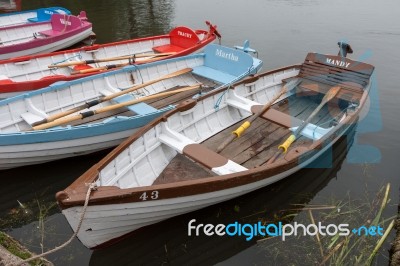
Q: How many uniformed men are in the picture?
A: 0